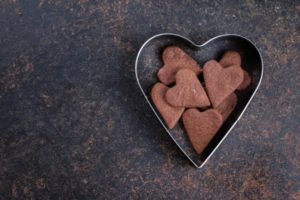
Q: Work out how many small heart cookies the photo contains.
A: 7